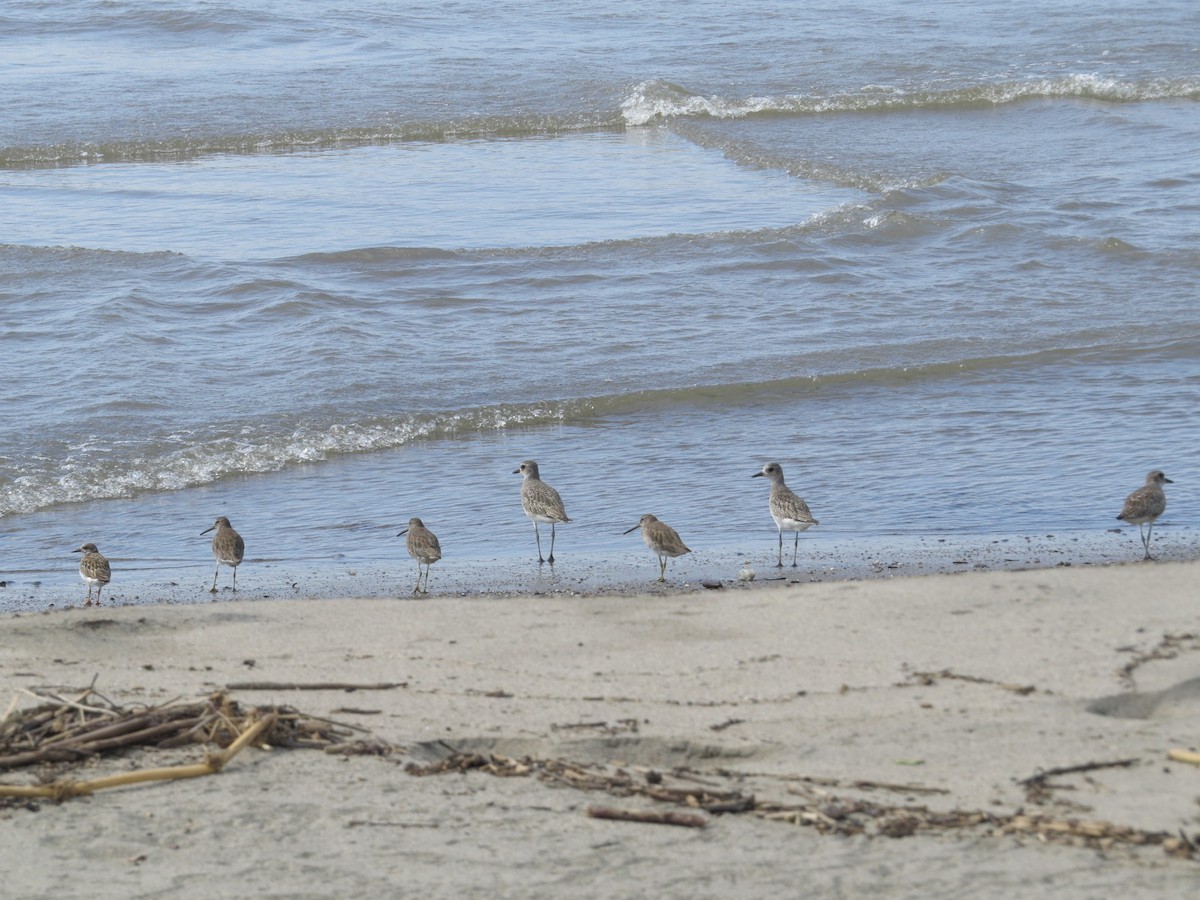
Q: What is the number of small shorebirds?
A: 7